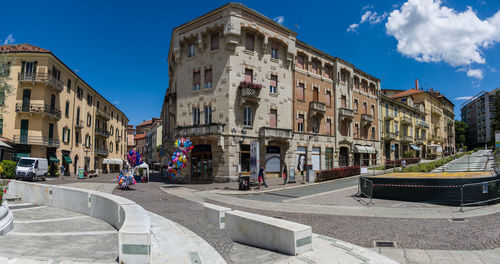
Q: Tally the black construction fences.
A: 2